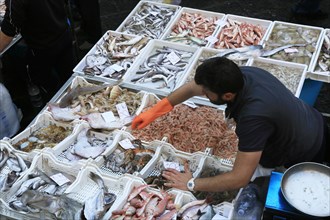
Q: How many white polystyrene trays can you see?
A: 9